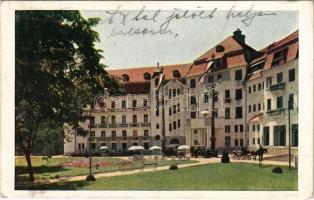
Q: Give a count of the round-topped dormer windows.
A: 4